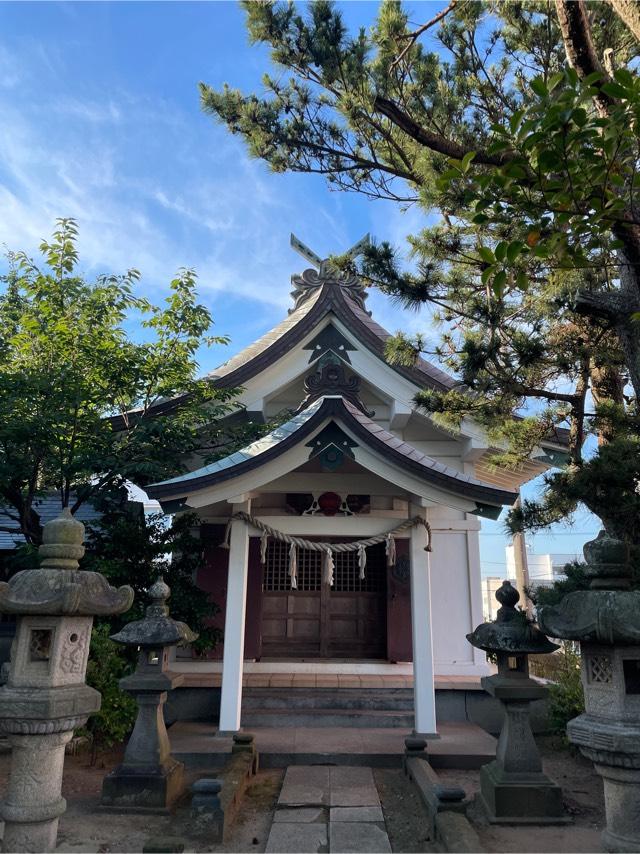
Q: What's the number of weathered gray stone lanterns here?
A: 4